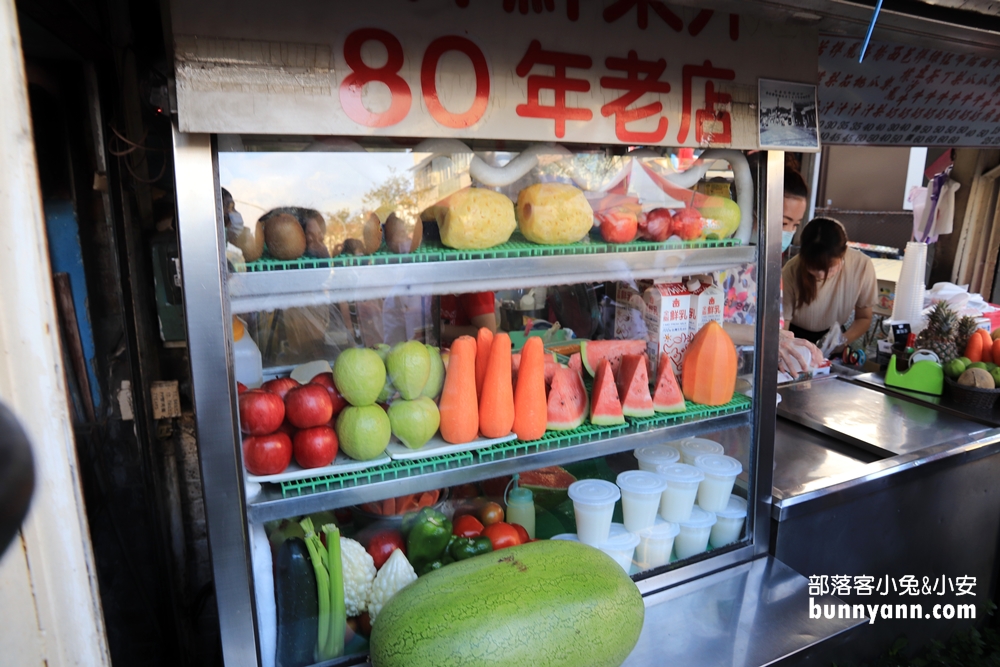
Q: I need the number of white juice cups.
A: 11